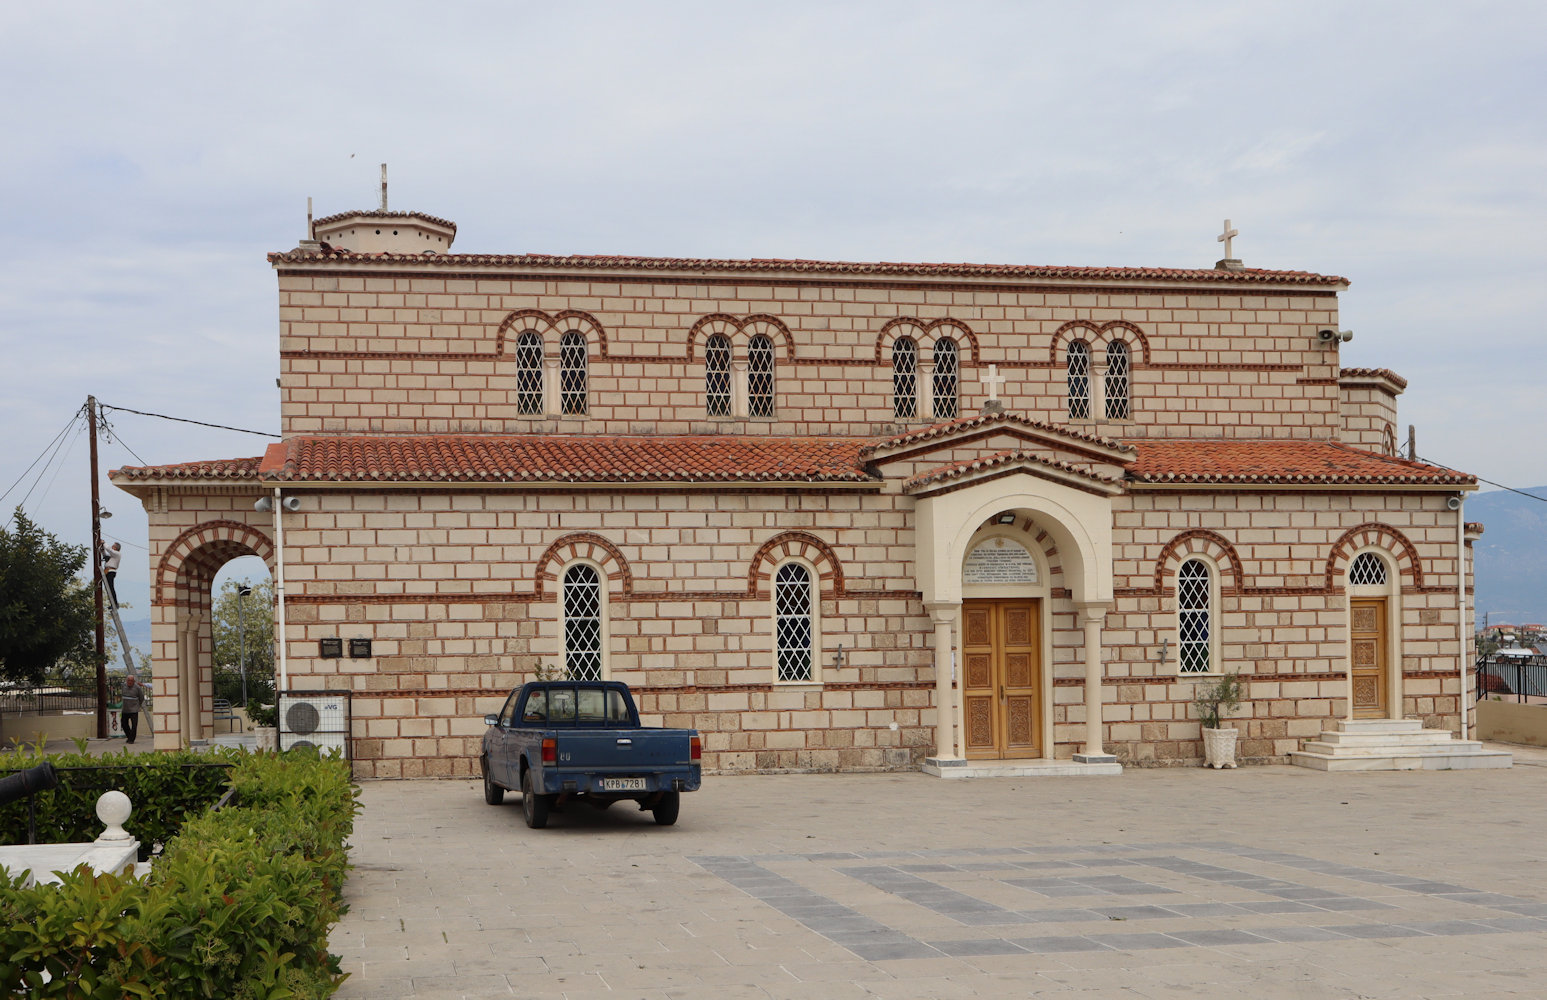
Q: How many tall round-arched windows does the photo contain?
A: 11